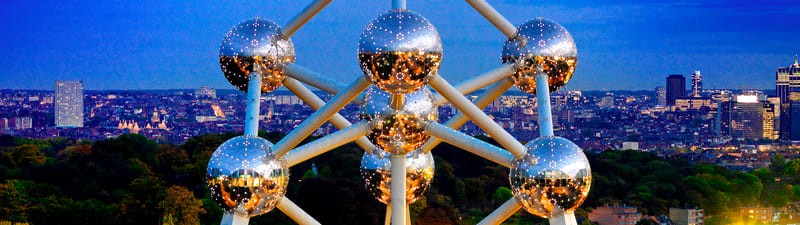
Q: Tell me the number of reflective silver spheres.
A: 7